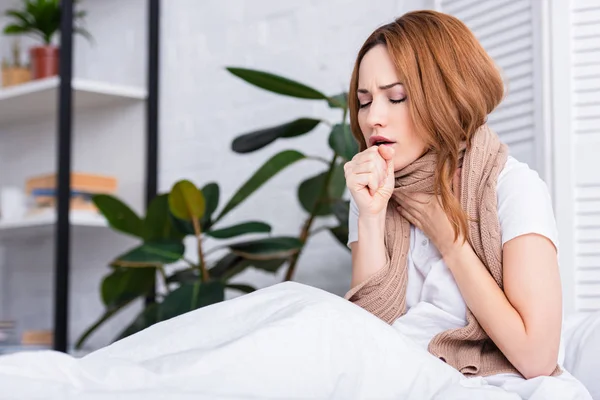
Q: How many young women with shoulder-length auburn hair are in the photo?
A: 1